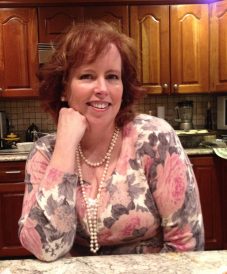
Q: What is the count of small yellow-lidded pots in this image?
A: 1